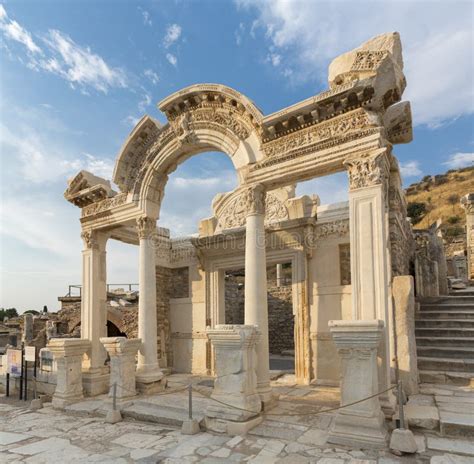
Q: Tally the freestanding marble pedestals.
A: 4